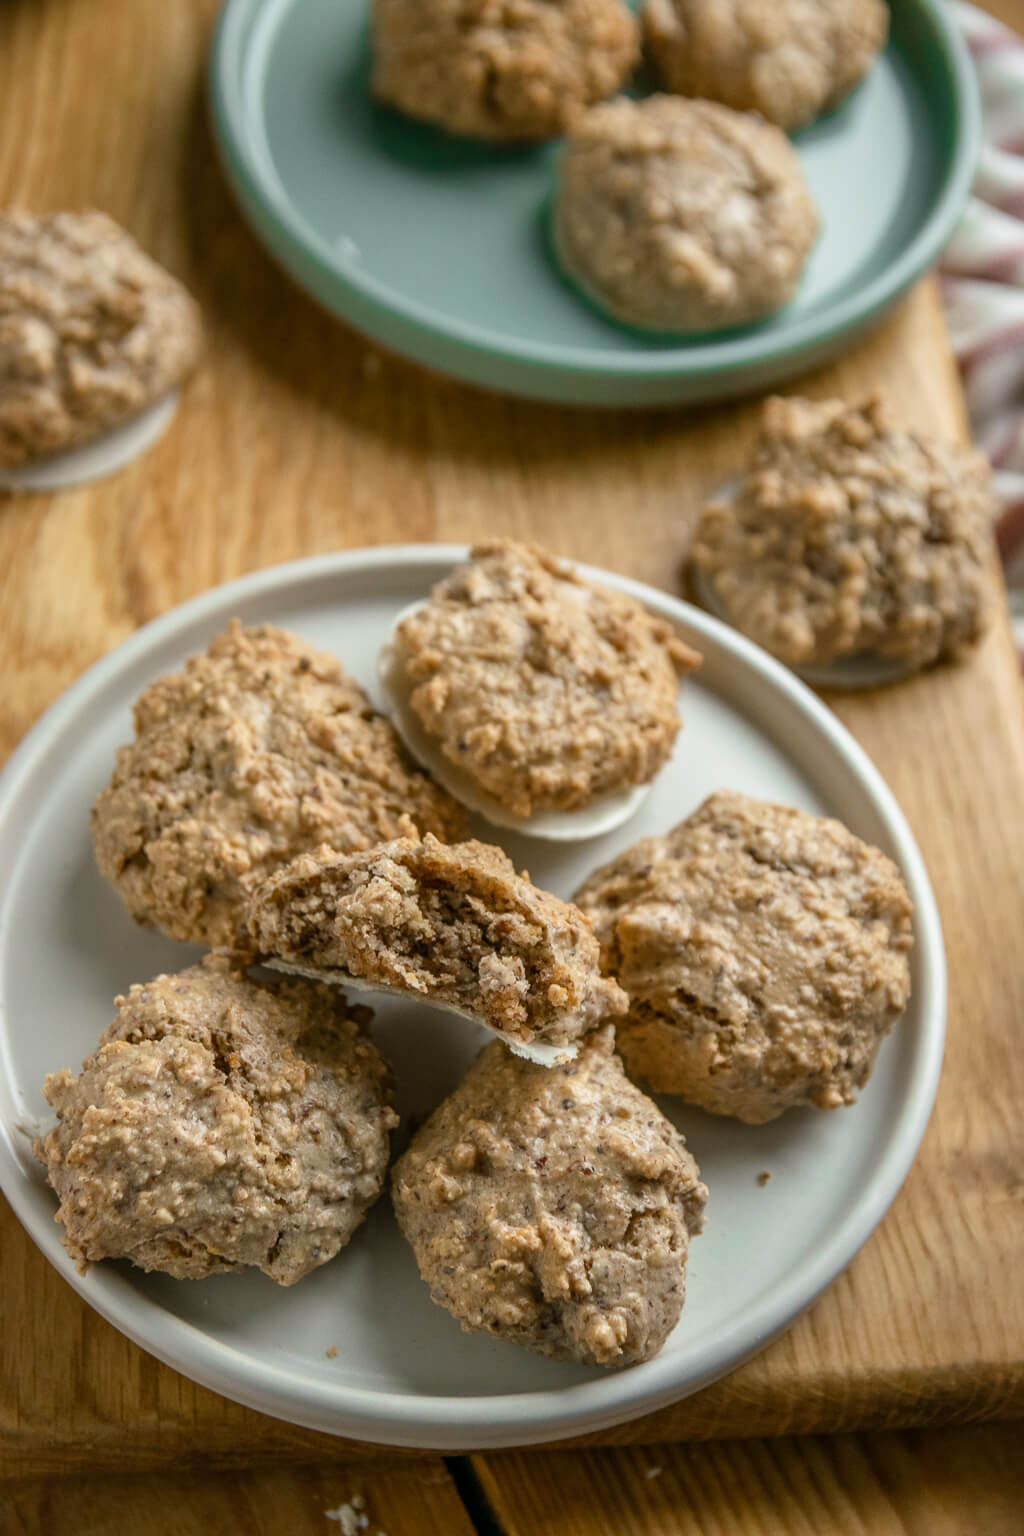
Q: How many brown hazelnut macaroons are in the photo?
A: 11